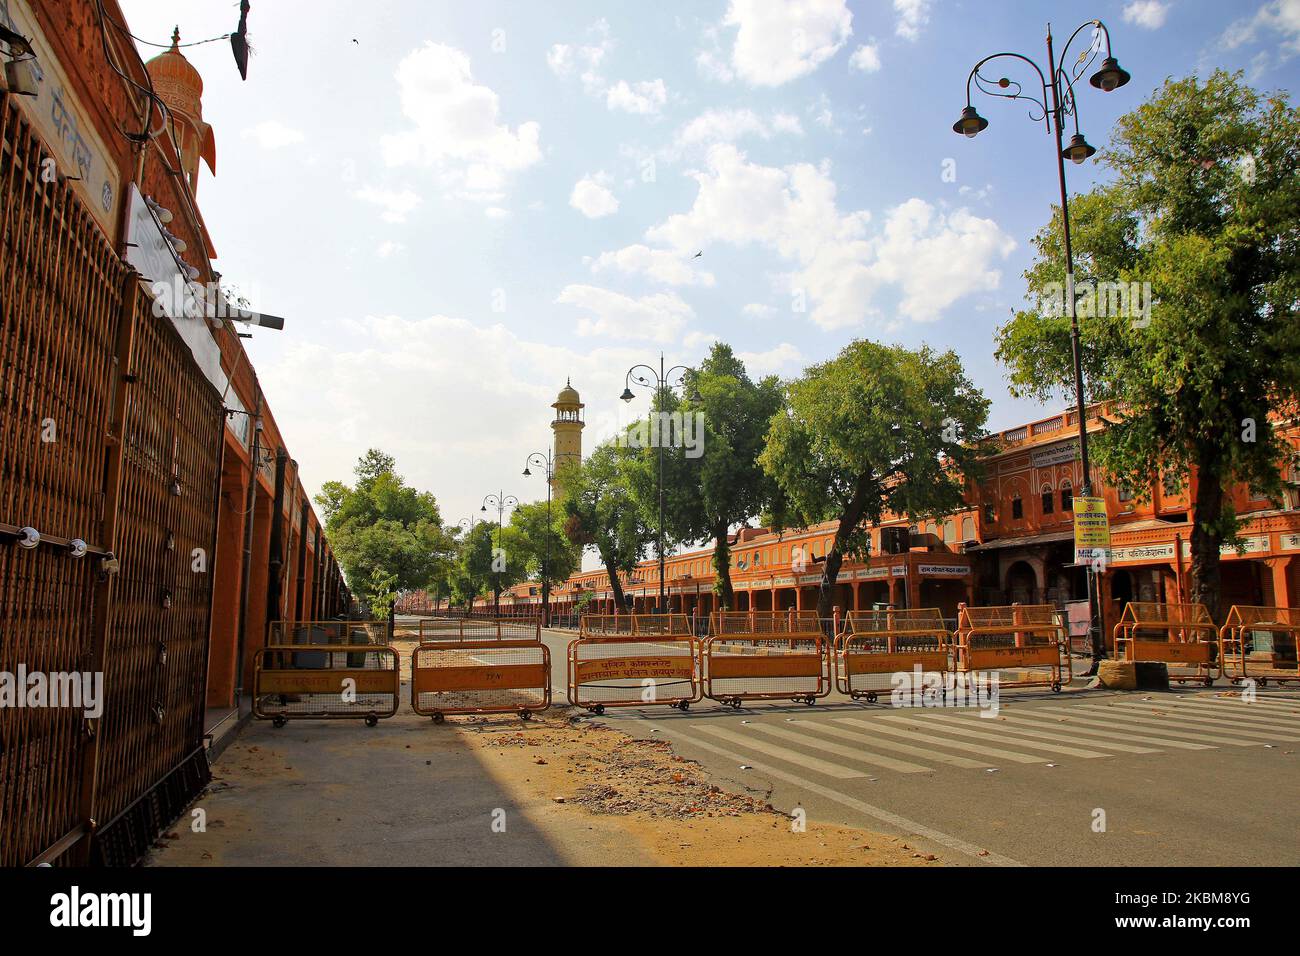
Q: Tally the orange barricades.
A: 8